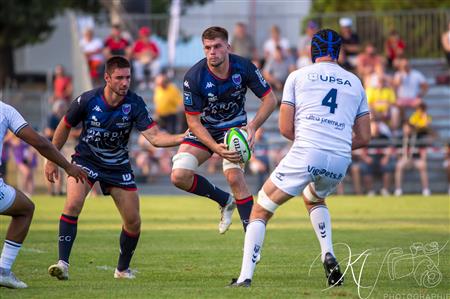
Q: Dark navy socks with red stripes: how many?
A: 4